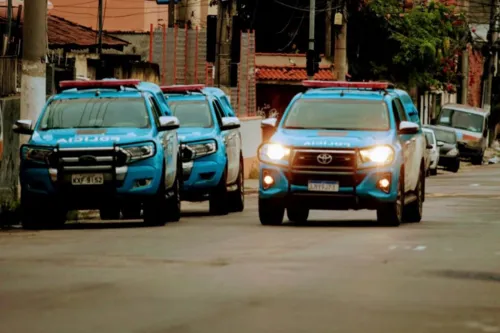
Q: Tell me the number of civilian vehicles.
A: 3